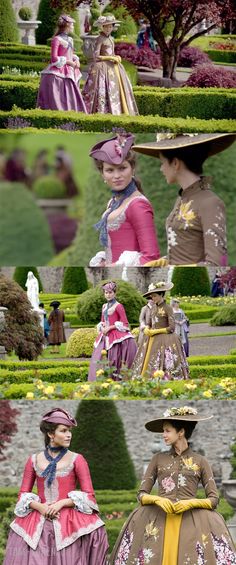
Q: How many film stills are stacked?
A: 4